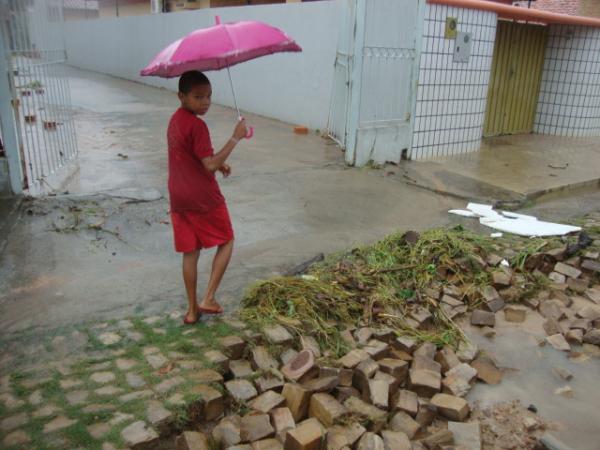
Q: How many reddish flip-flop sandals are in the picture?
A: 2